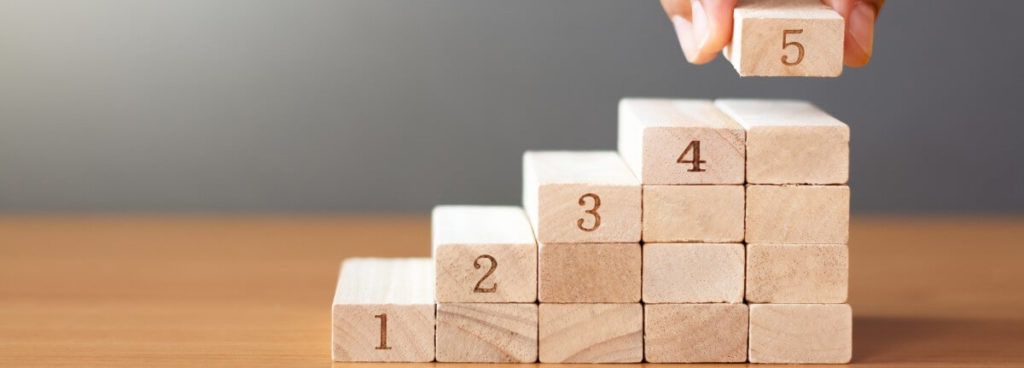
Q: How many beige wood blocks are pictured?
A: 15